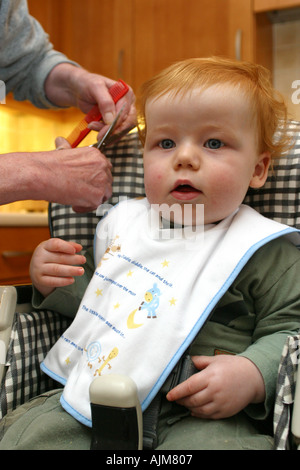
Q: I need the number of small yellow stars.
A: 6